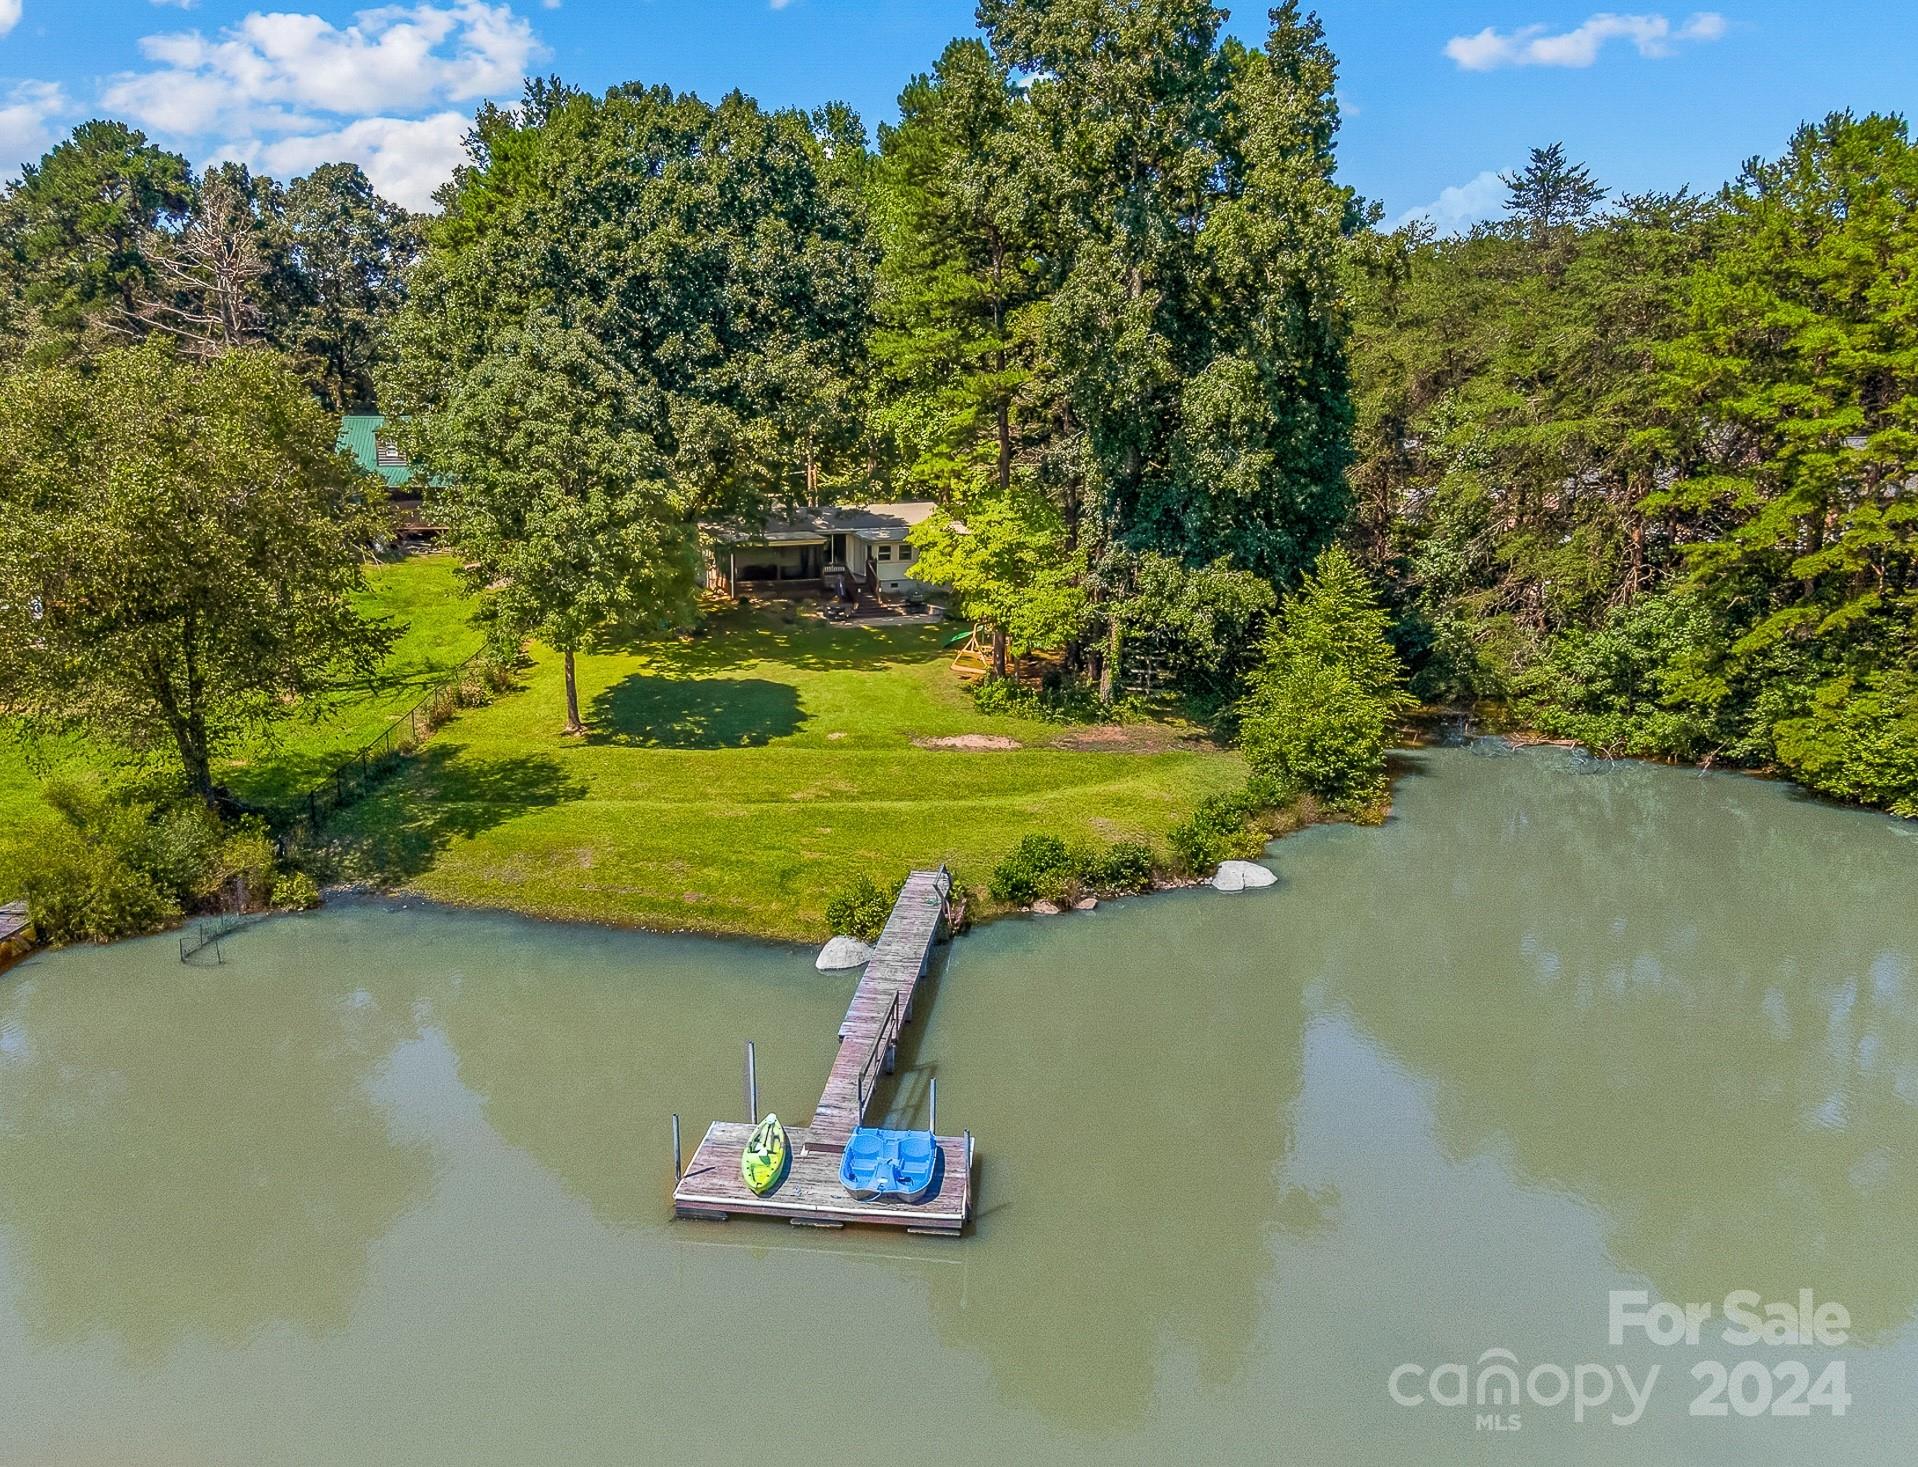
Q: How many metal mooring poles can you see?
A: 4